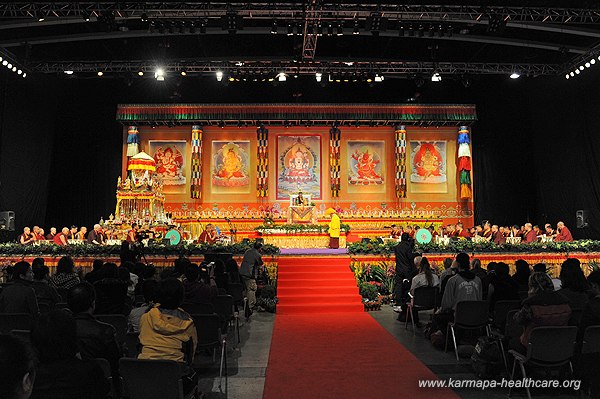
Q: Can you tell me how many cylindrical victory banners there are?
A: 6